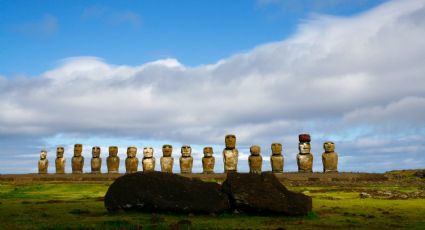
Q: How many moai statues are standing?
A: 15